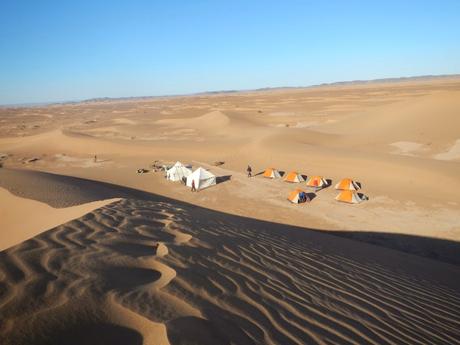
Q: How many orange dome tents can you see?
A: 6